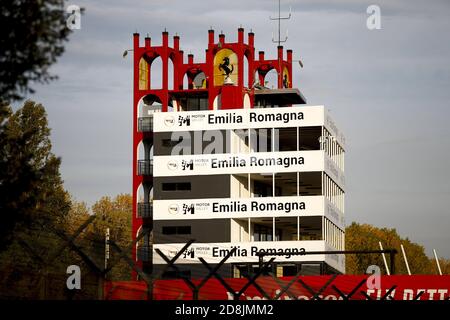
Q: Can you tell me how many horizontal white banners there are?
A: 4